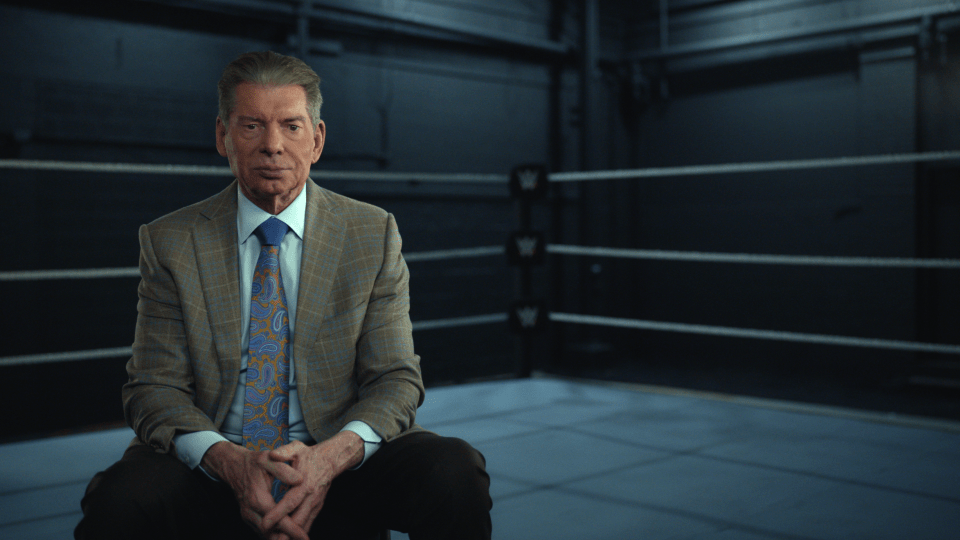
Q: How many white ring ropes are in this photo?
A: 6